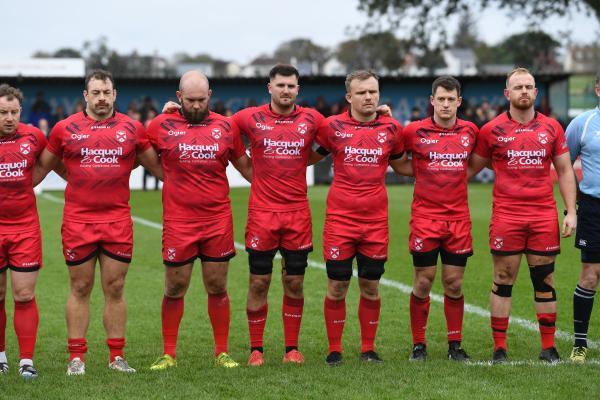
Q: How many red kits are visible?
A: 7